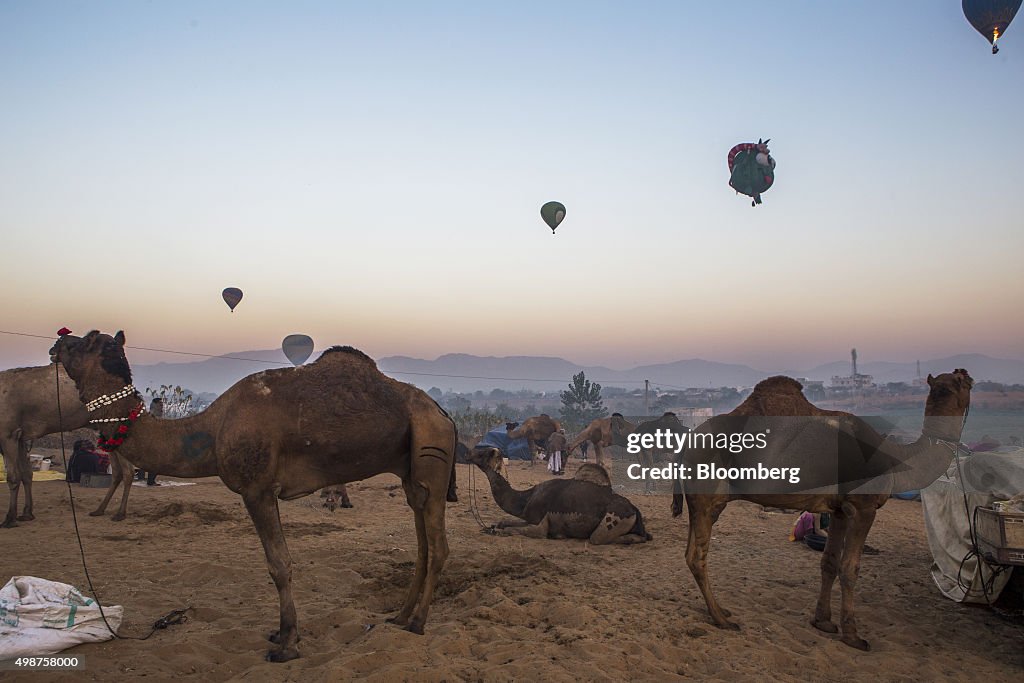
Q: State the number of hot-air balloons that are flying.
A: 5